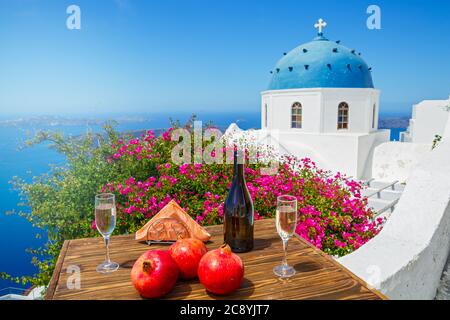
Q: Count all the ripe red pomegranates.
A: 3